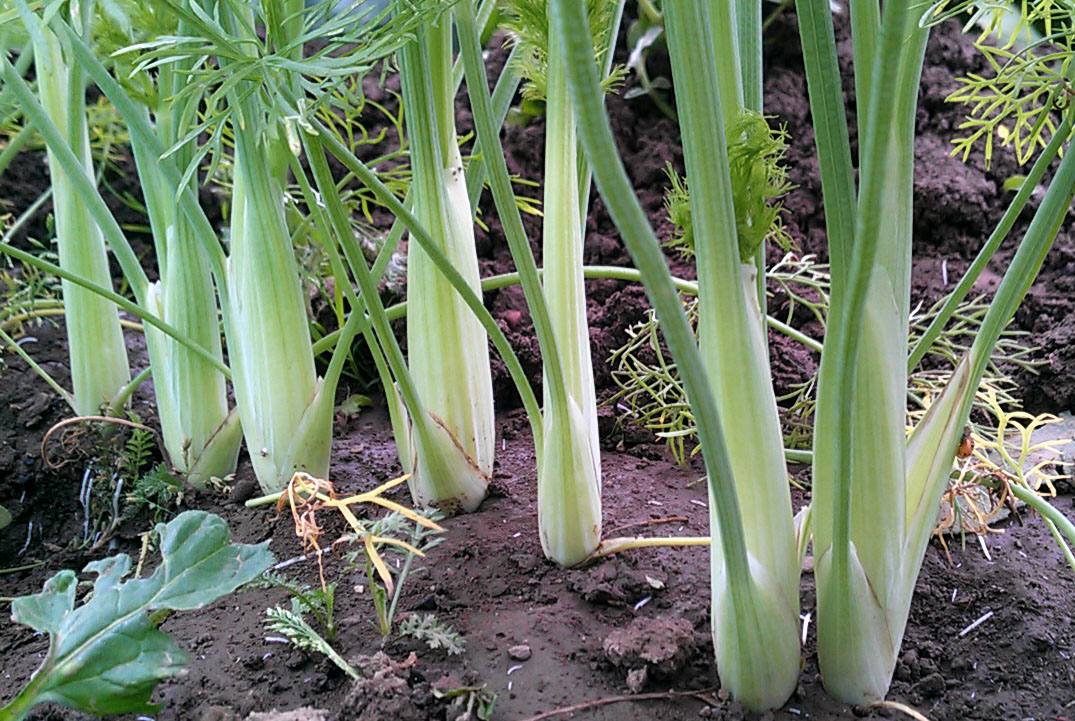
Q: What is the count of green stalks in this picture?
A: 7